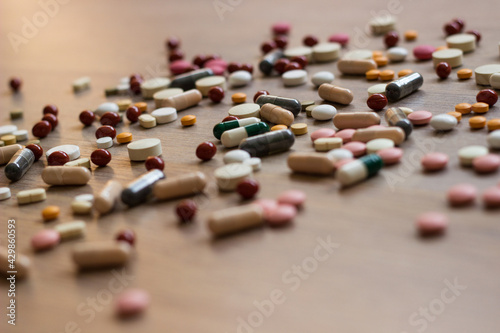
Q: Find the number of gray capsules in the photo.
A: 8